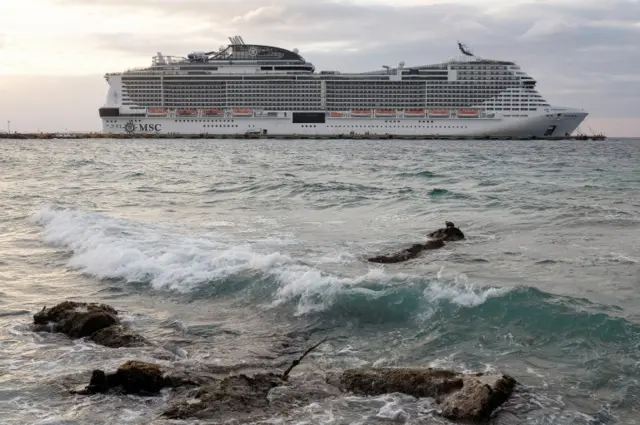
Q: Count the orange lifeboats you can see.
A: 10